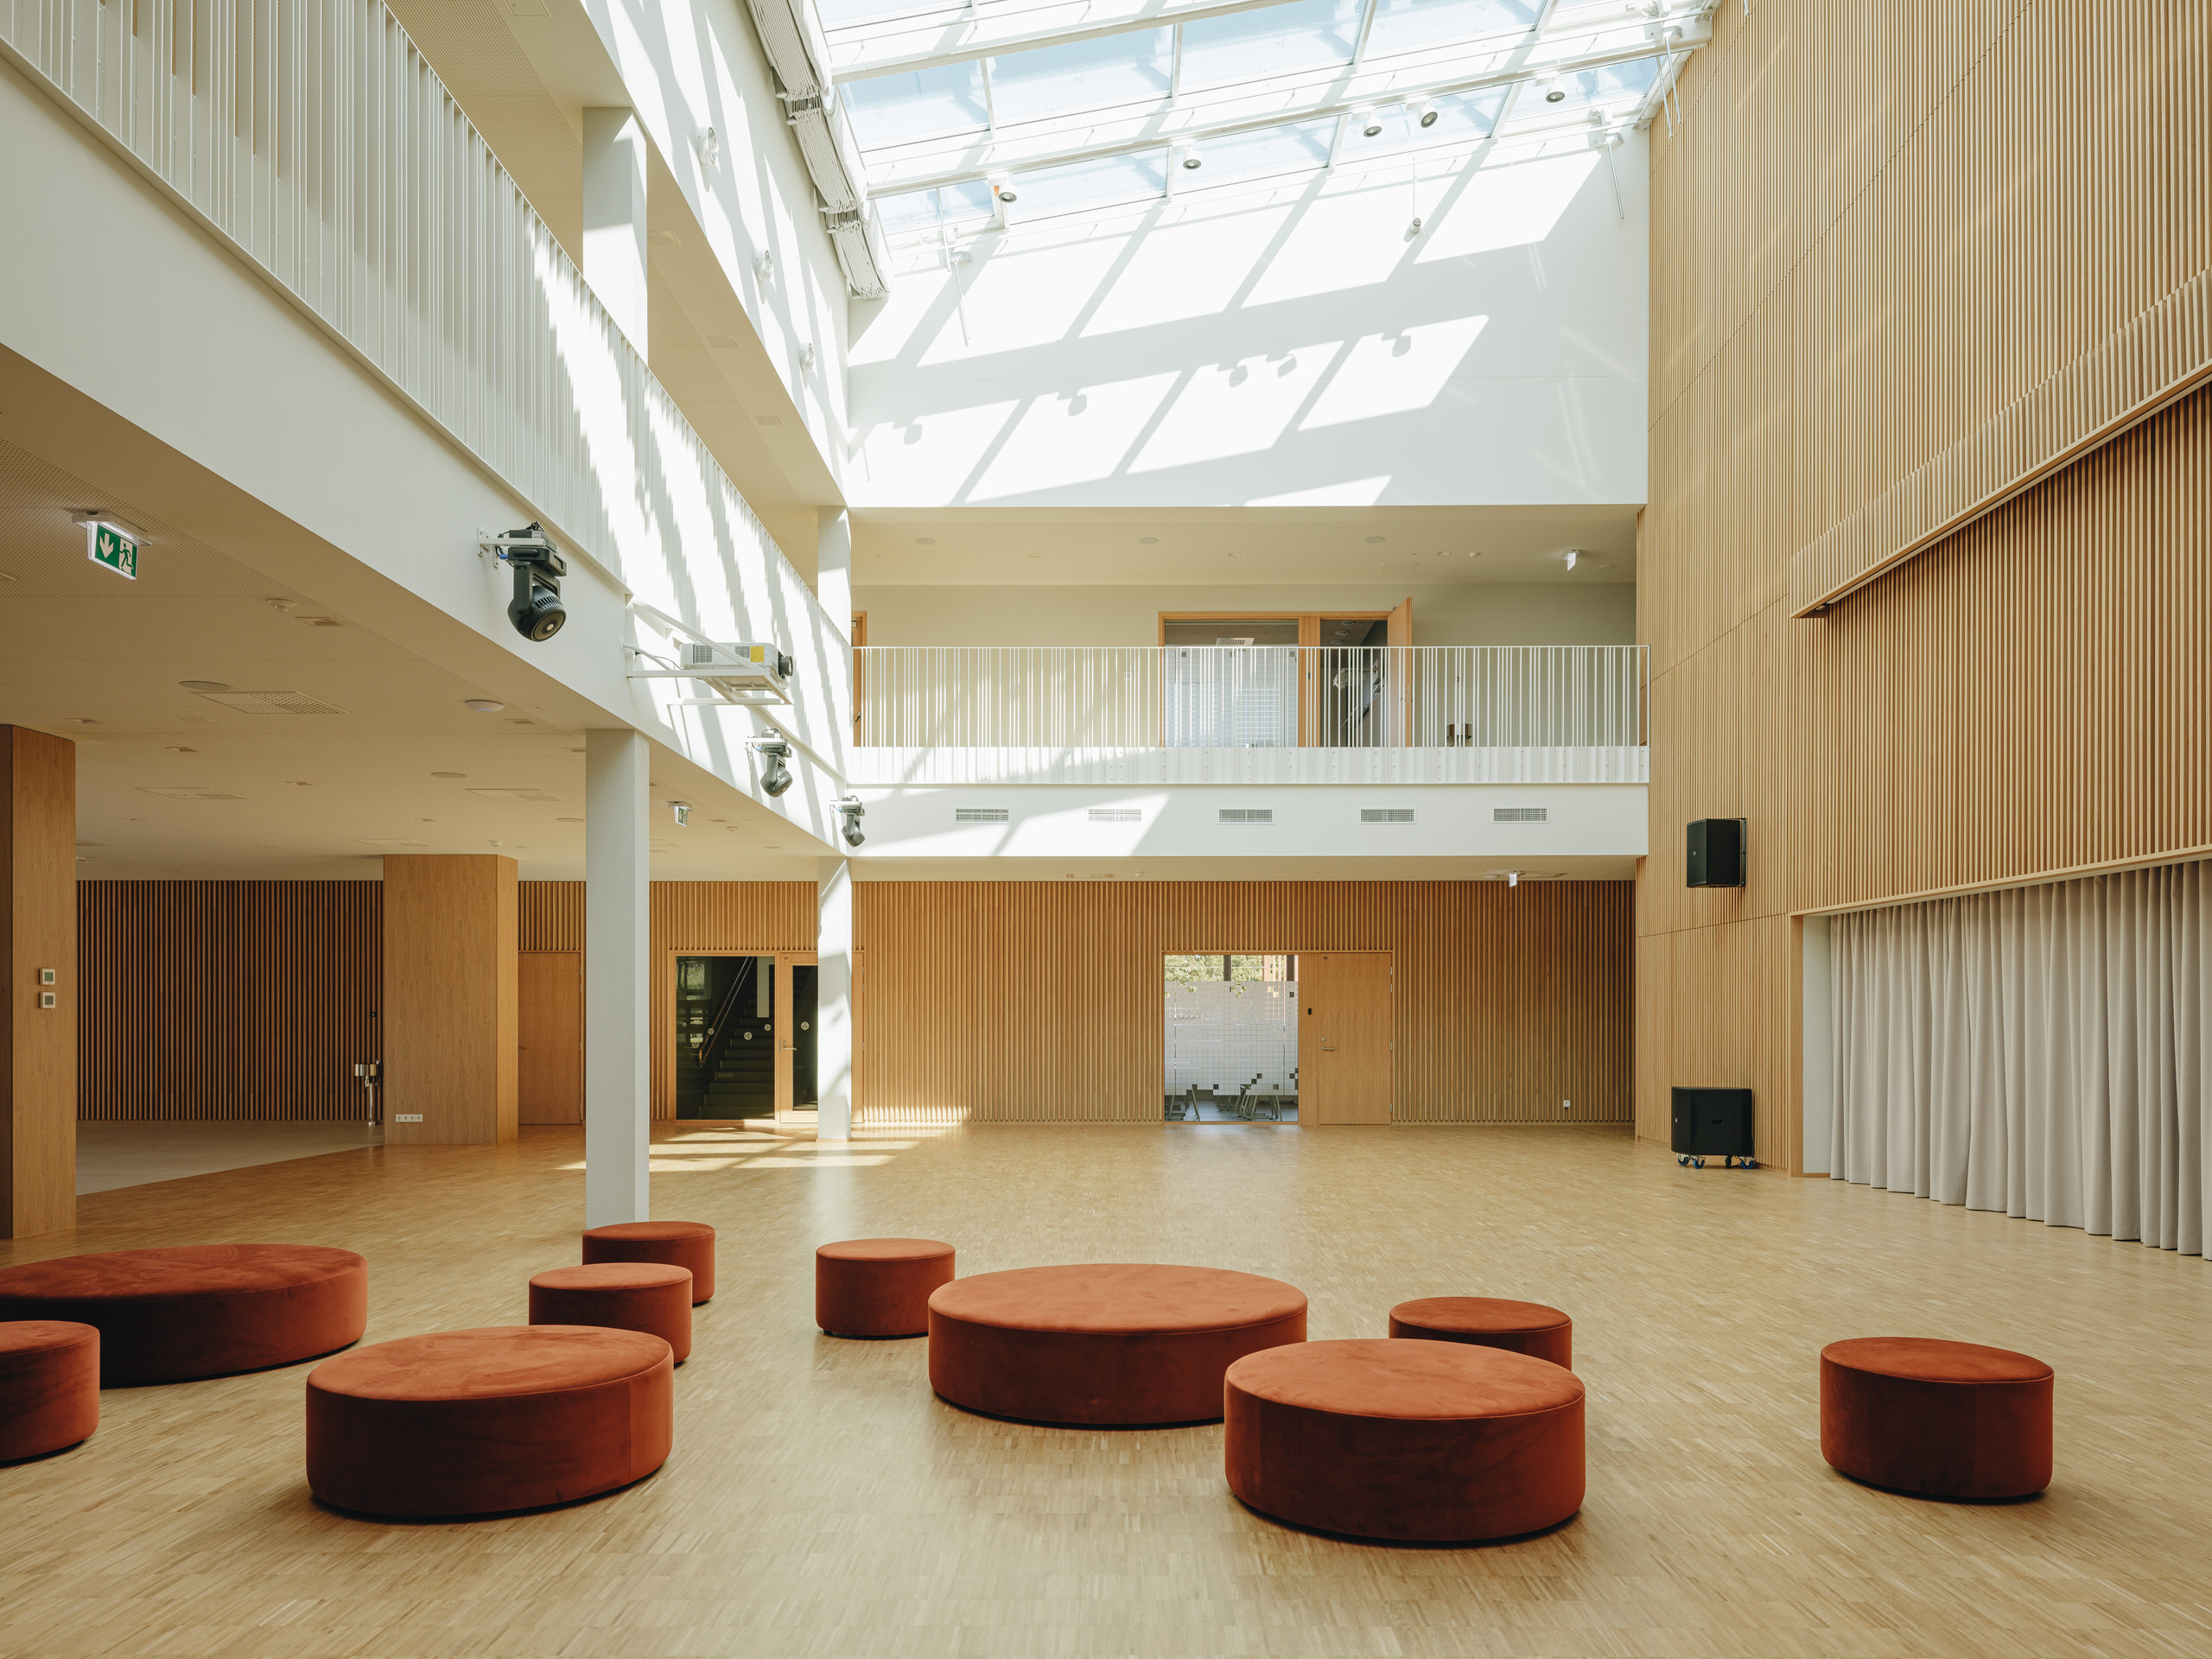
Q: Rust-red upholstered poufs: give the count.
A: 10